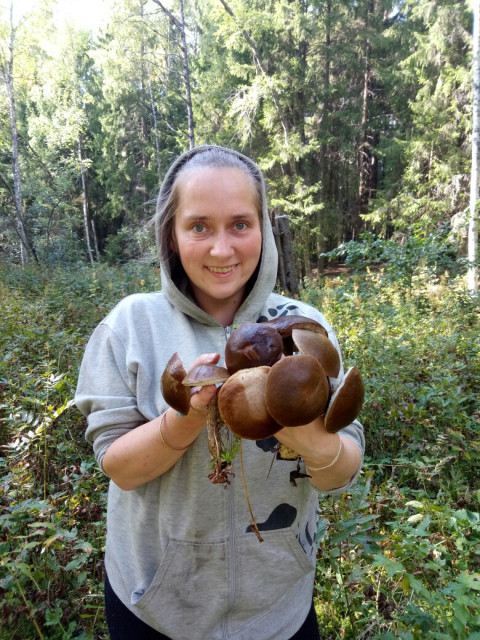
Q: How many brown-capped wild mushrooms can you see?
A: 8